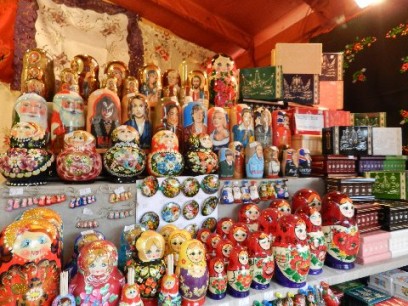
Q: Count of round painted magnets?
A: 10